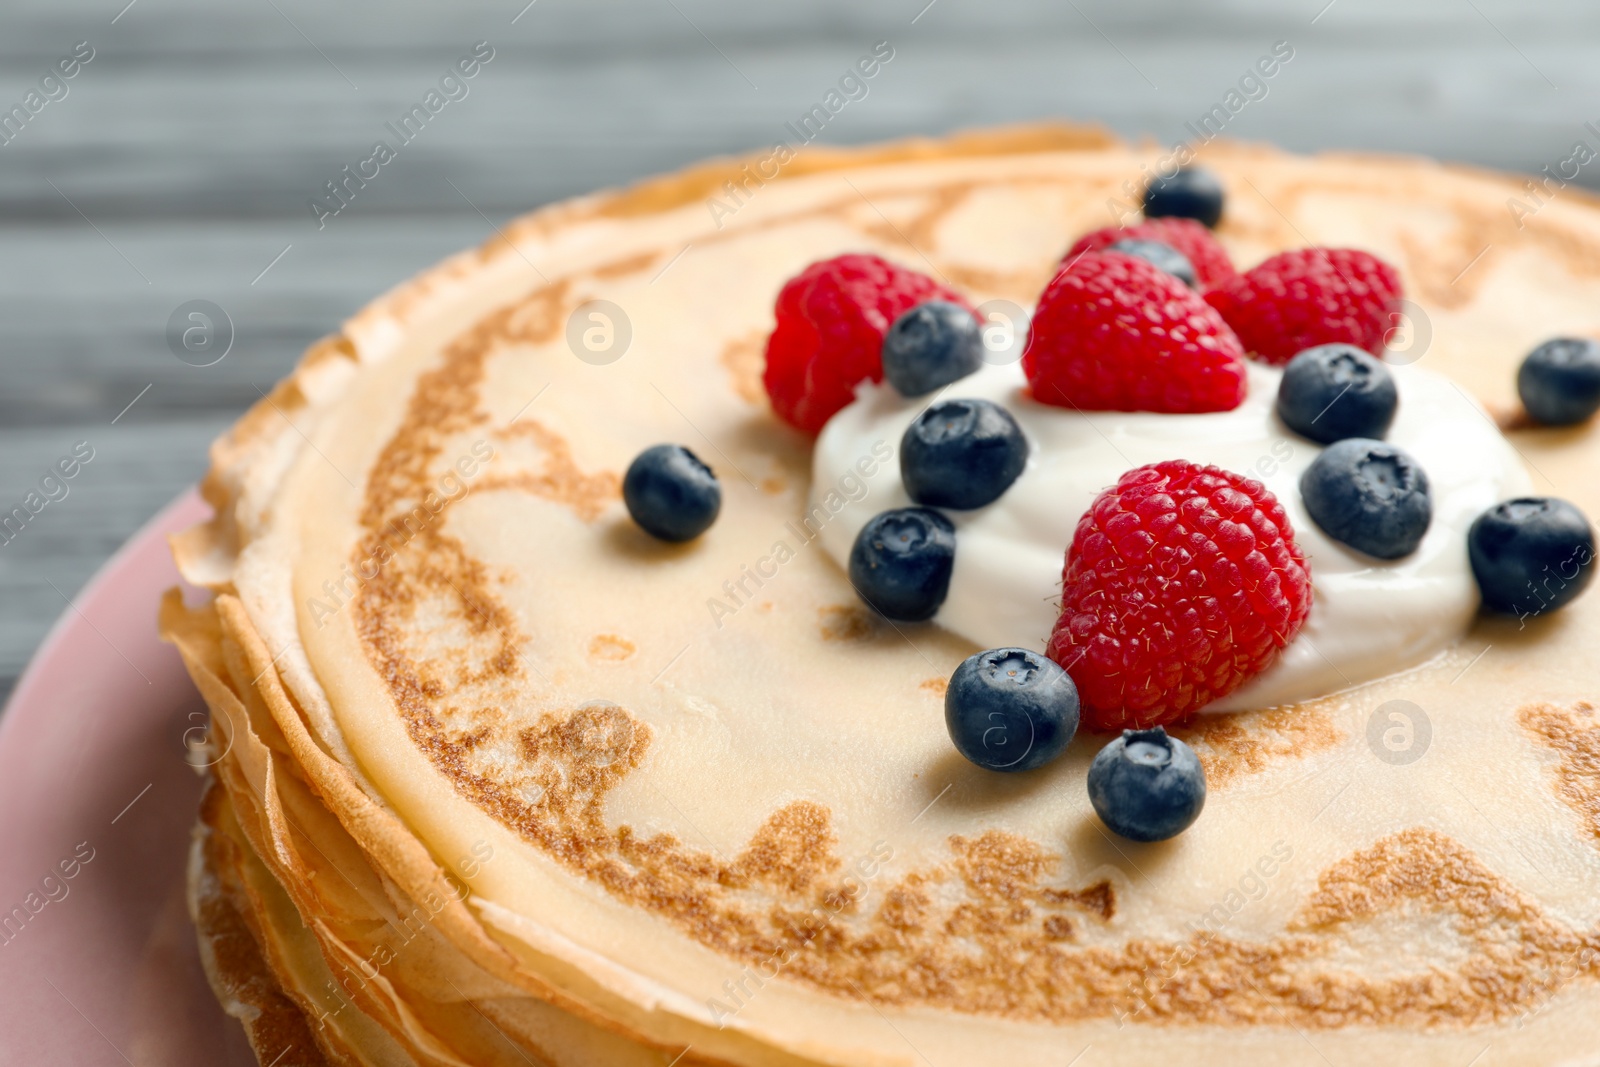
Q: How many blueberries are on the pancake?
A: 12